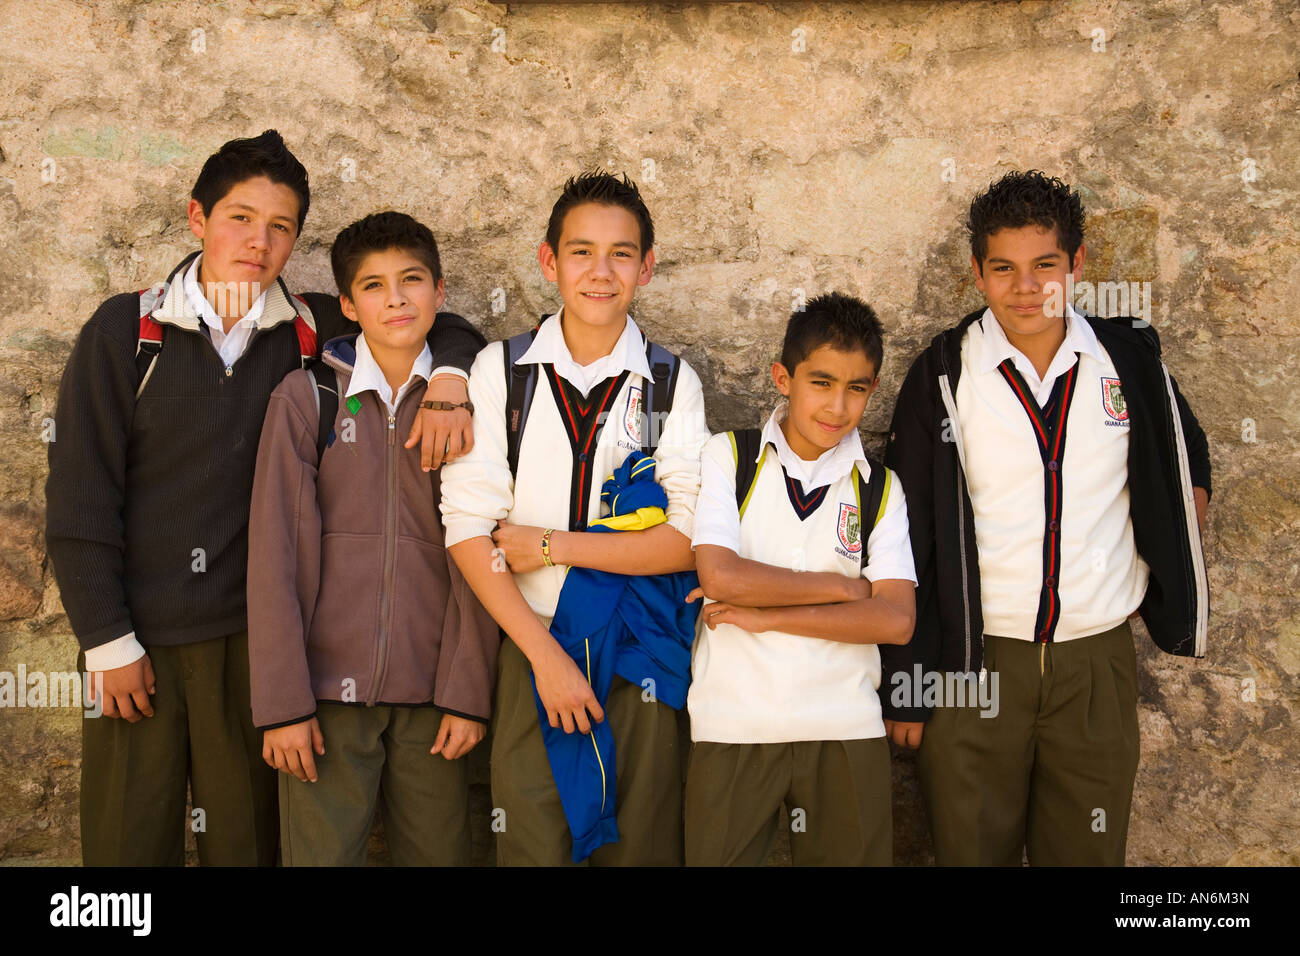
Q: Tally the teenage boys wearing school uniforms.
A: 5